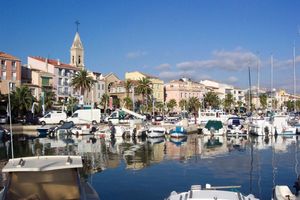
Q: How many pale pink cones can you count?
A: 0